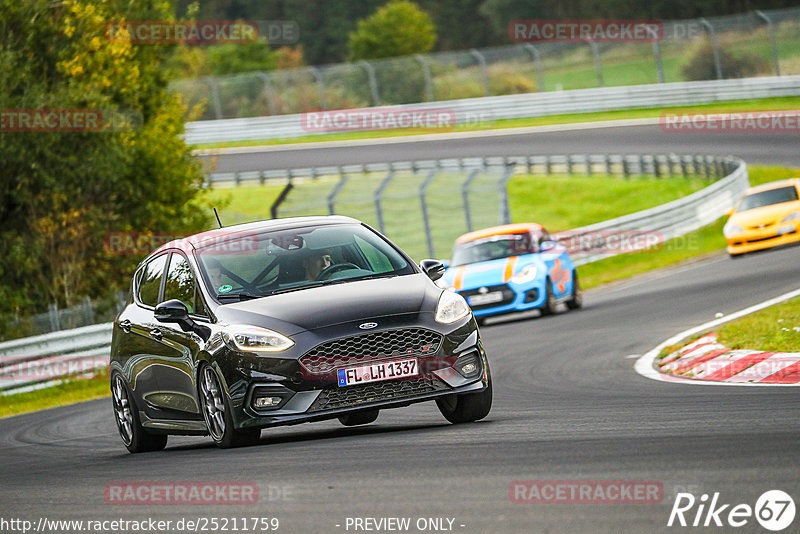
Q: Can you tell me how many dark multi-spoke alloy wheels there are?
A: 2